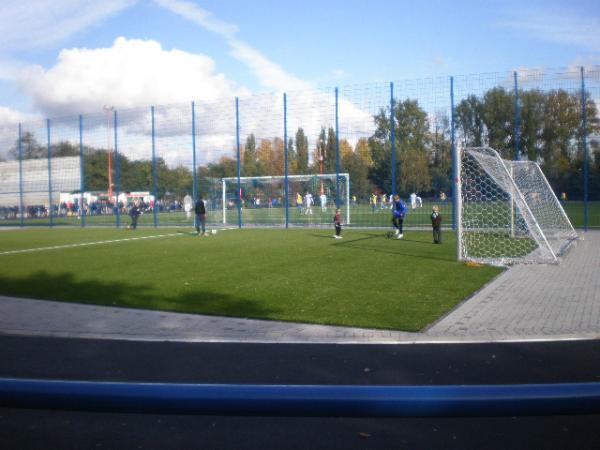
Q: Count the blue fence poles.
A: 13